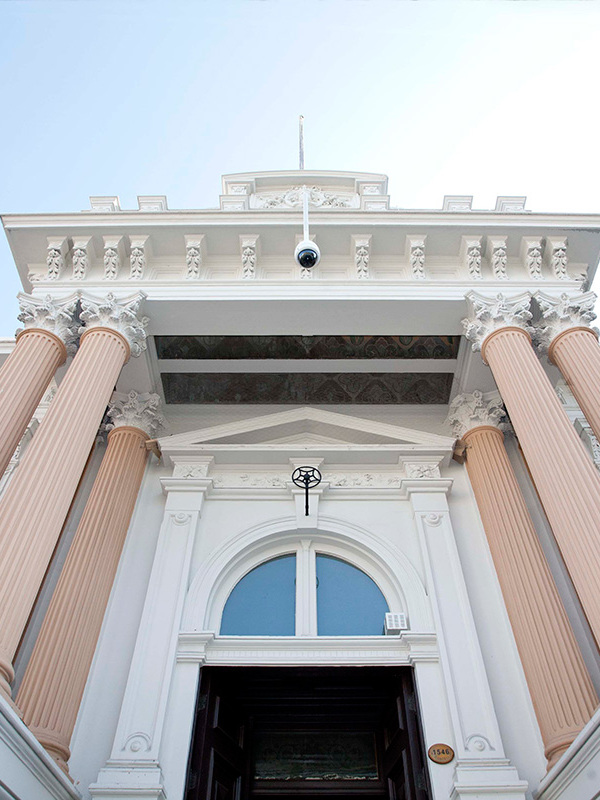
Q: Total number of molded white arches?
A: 1